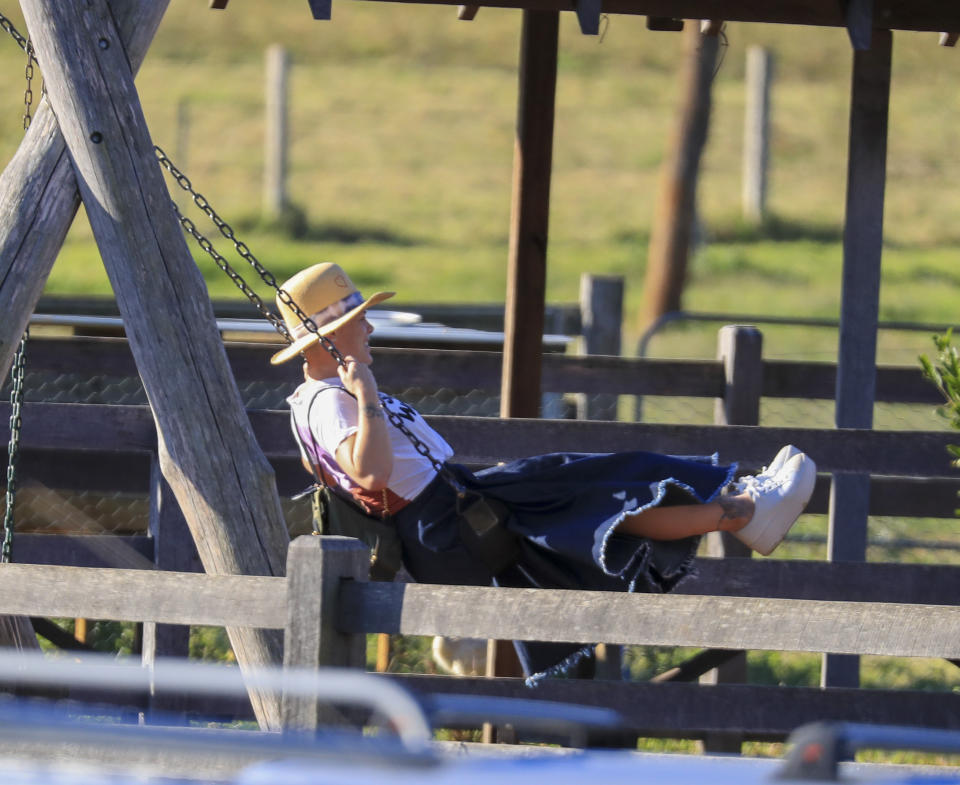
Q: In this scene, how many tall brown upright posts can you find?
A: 3